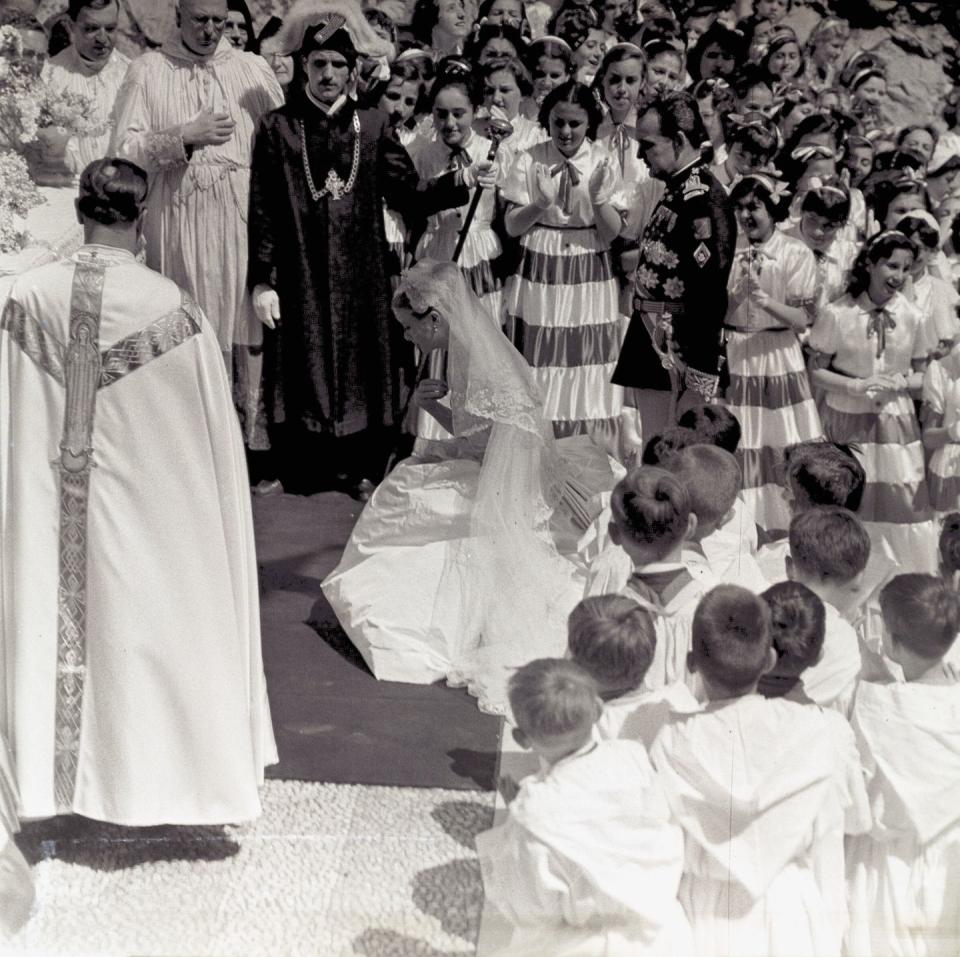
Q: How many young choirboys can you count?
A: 12